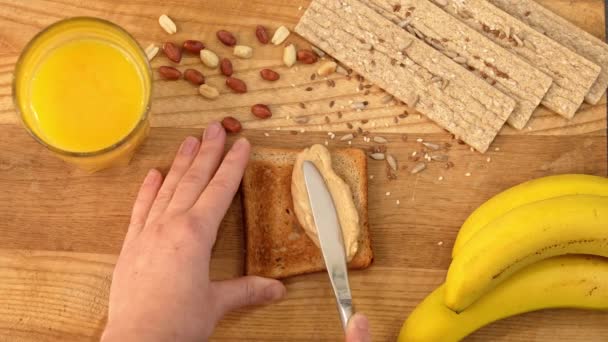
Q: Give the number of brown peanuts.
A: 12